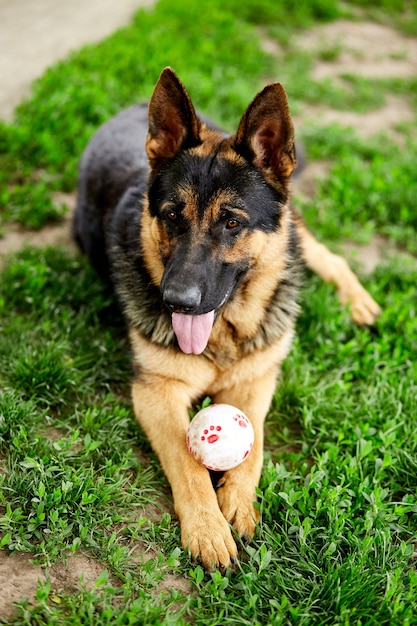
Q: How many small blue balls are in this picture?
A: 0